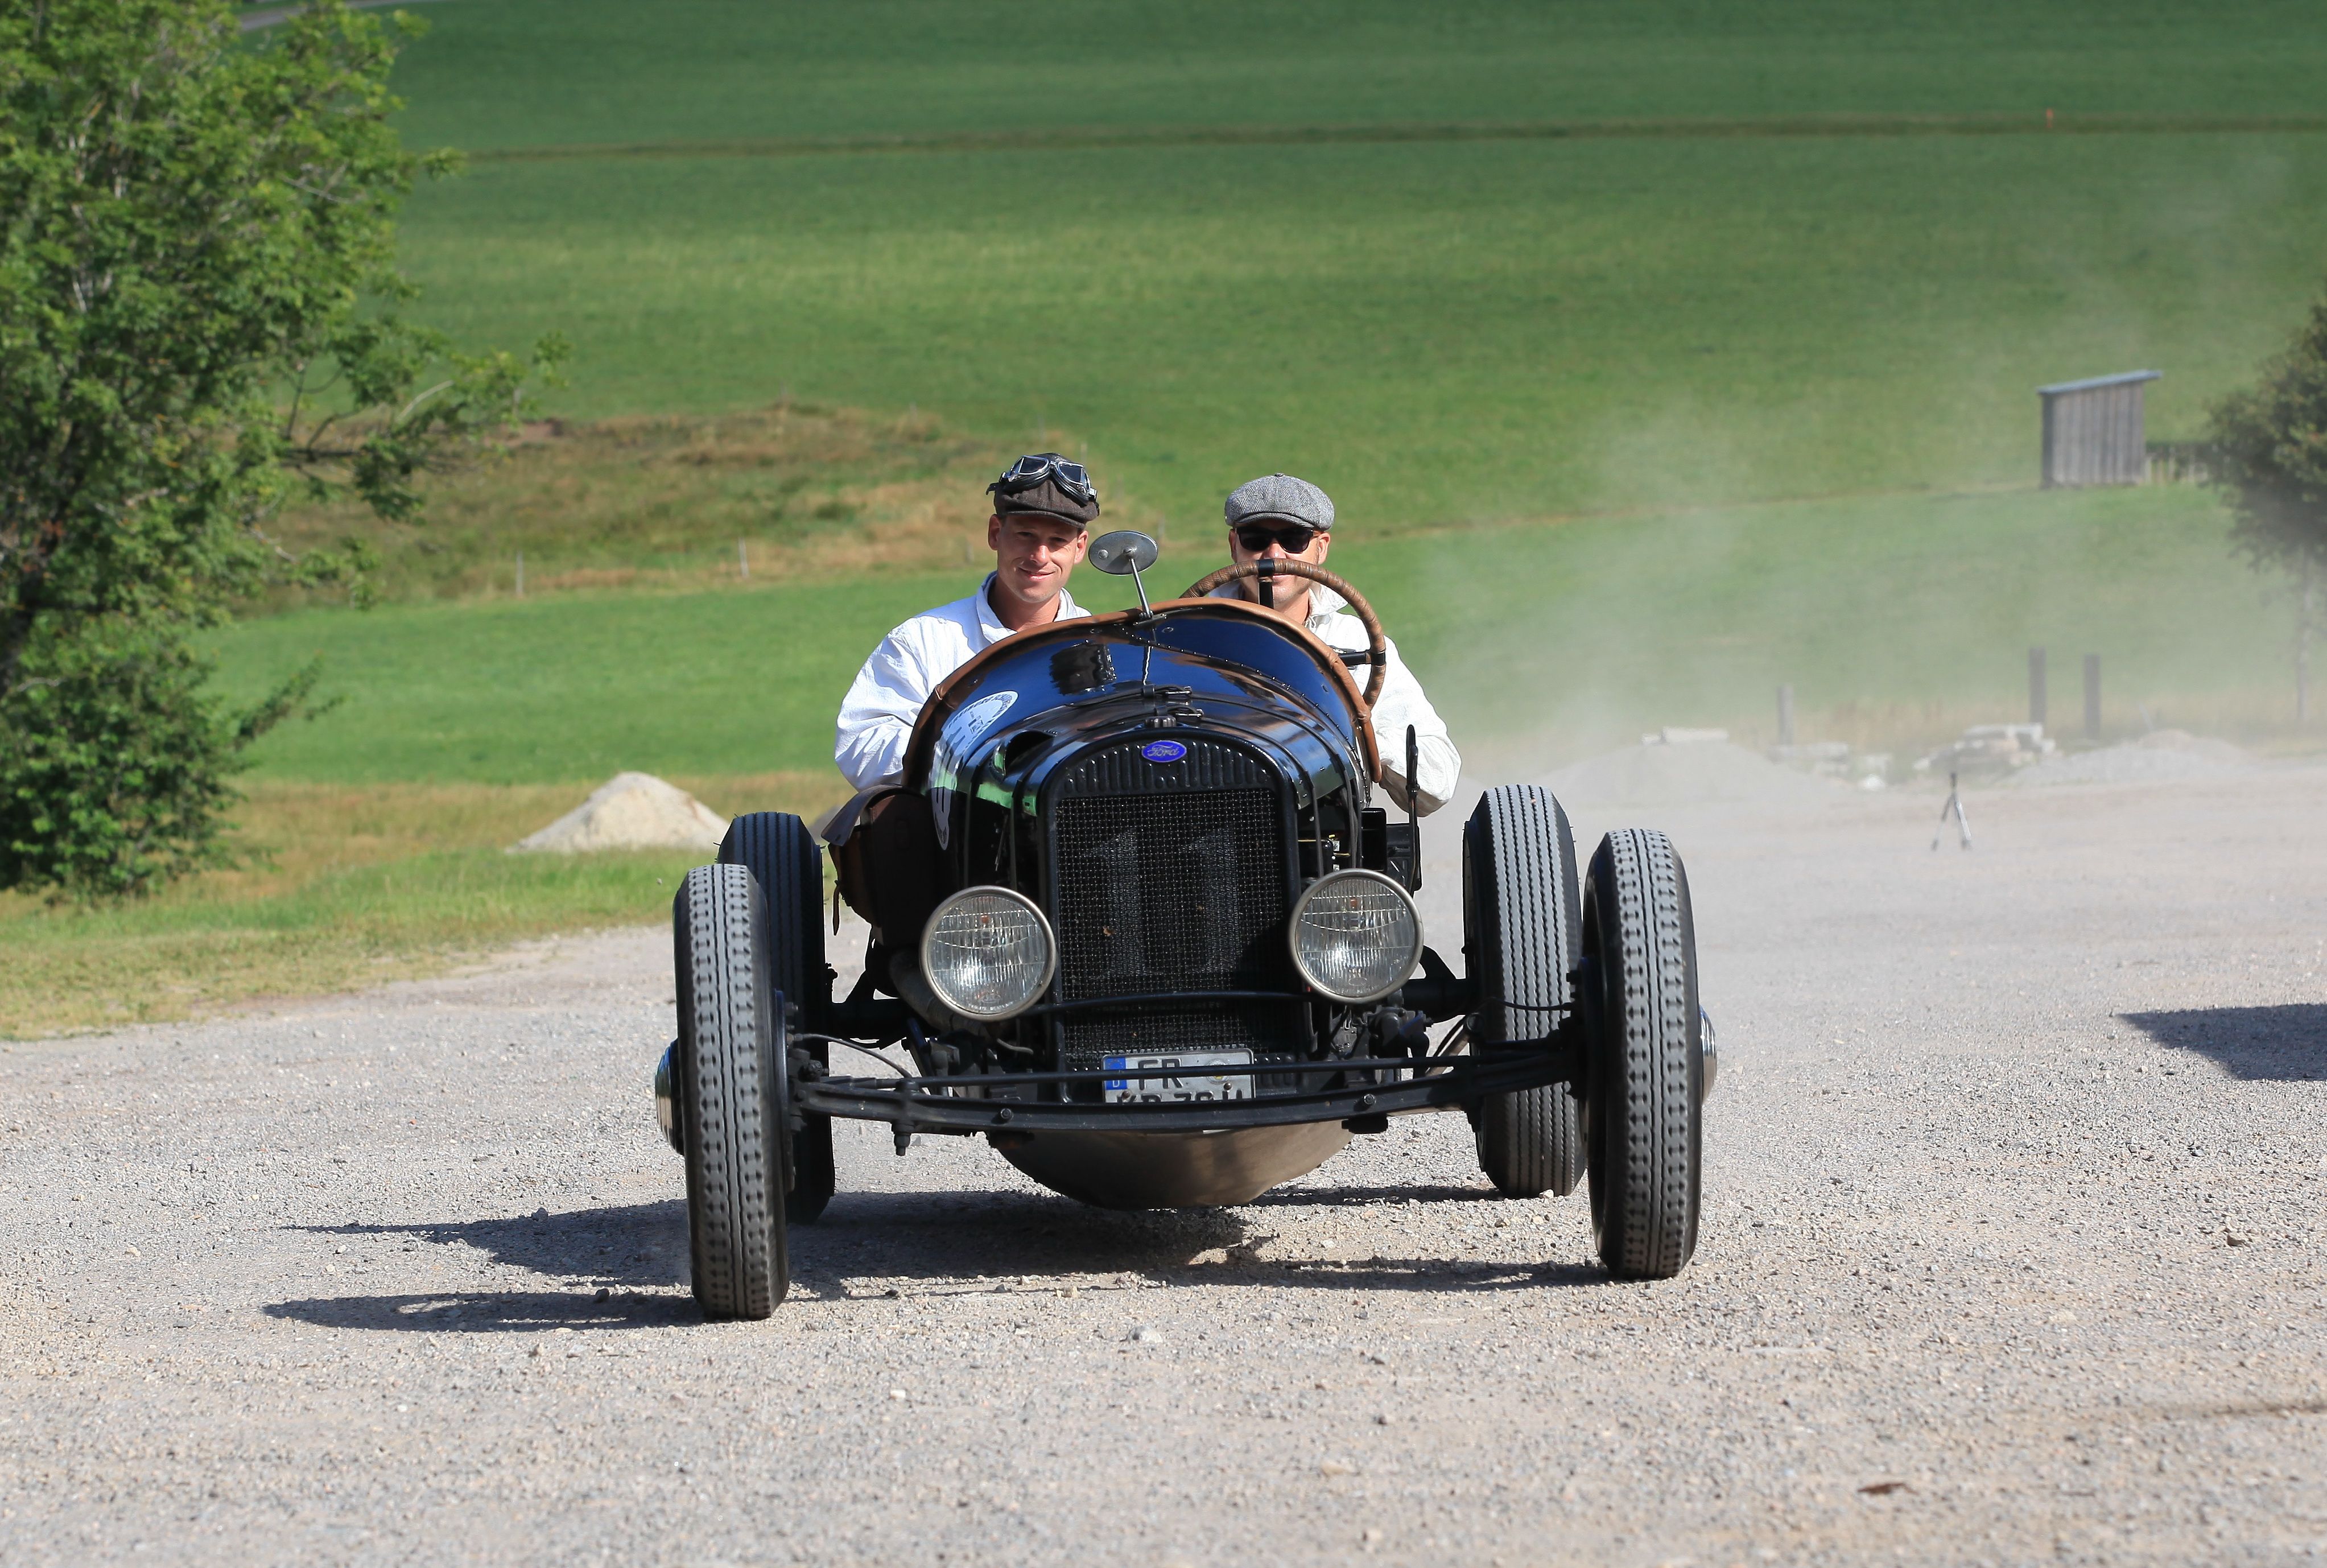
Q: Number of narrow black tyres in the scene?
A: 4